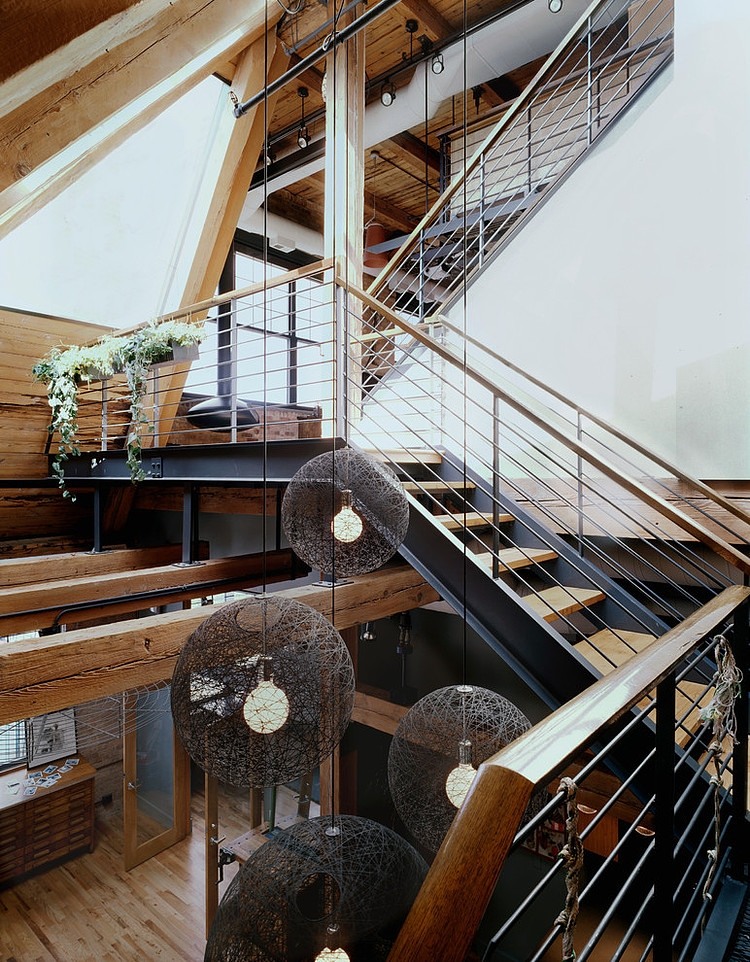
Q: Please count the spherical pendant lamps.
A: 4